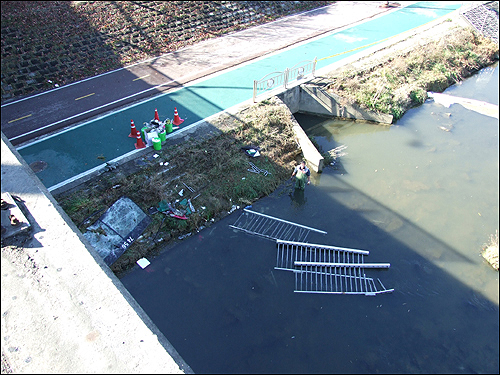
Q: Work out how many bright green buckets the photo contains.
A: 4